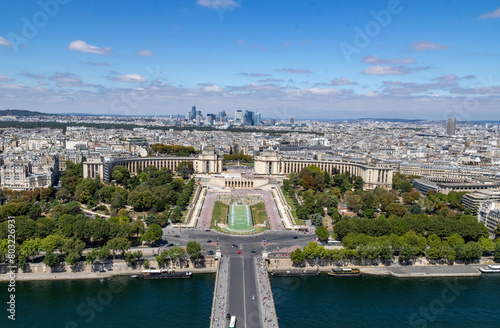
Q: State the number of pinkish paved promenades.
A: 2